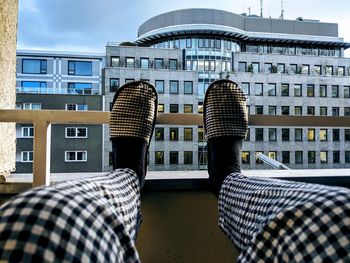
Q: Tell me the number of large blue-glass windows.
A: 4